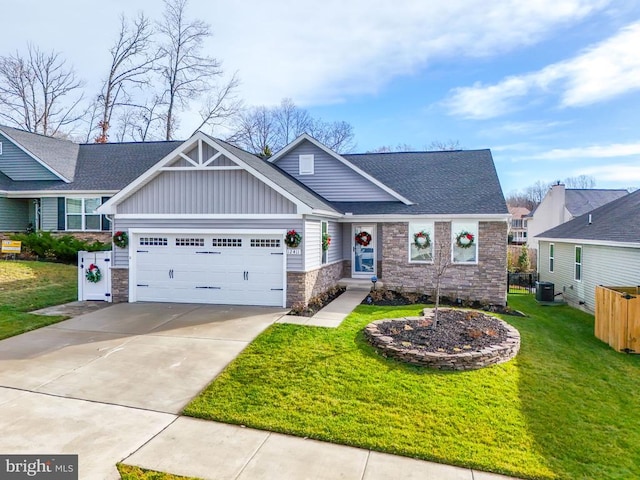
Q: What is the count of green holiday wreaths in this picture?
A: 6